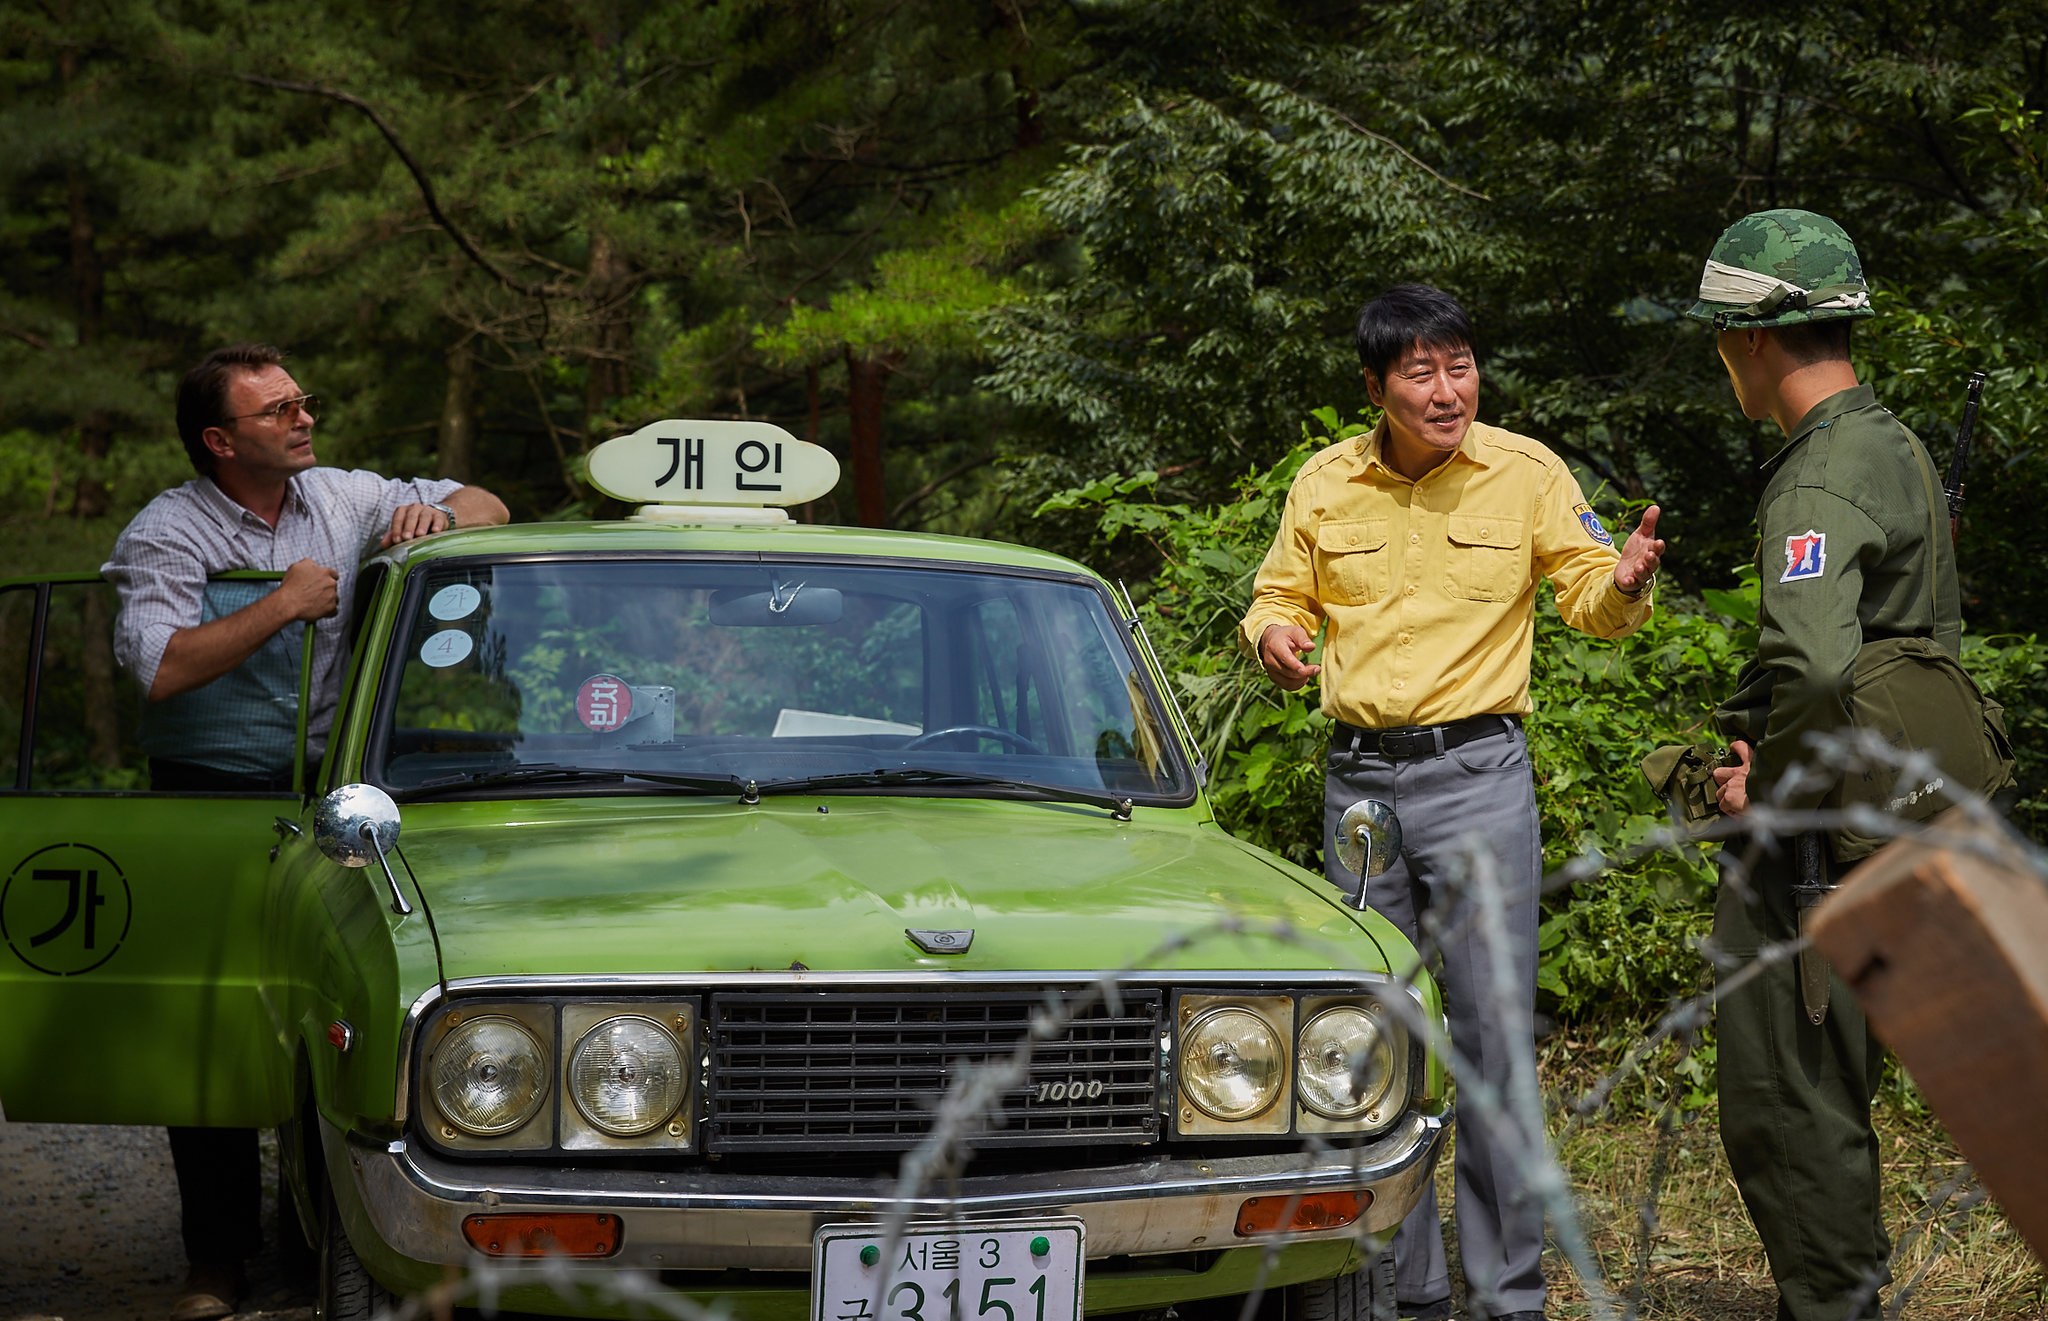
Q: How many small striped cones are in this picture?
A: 0